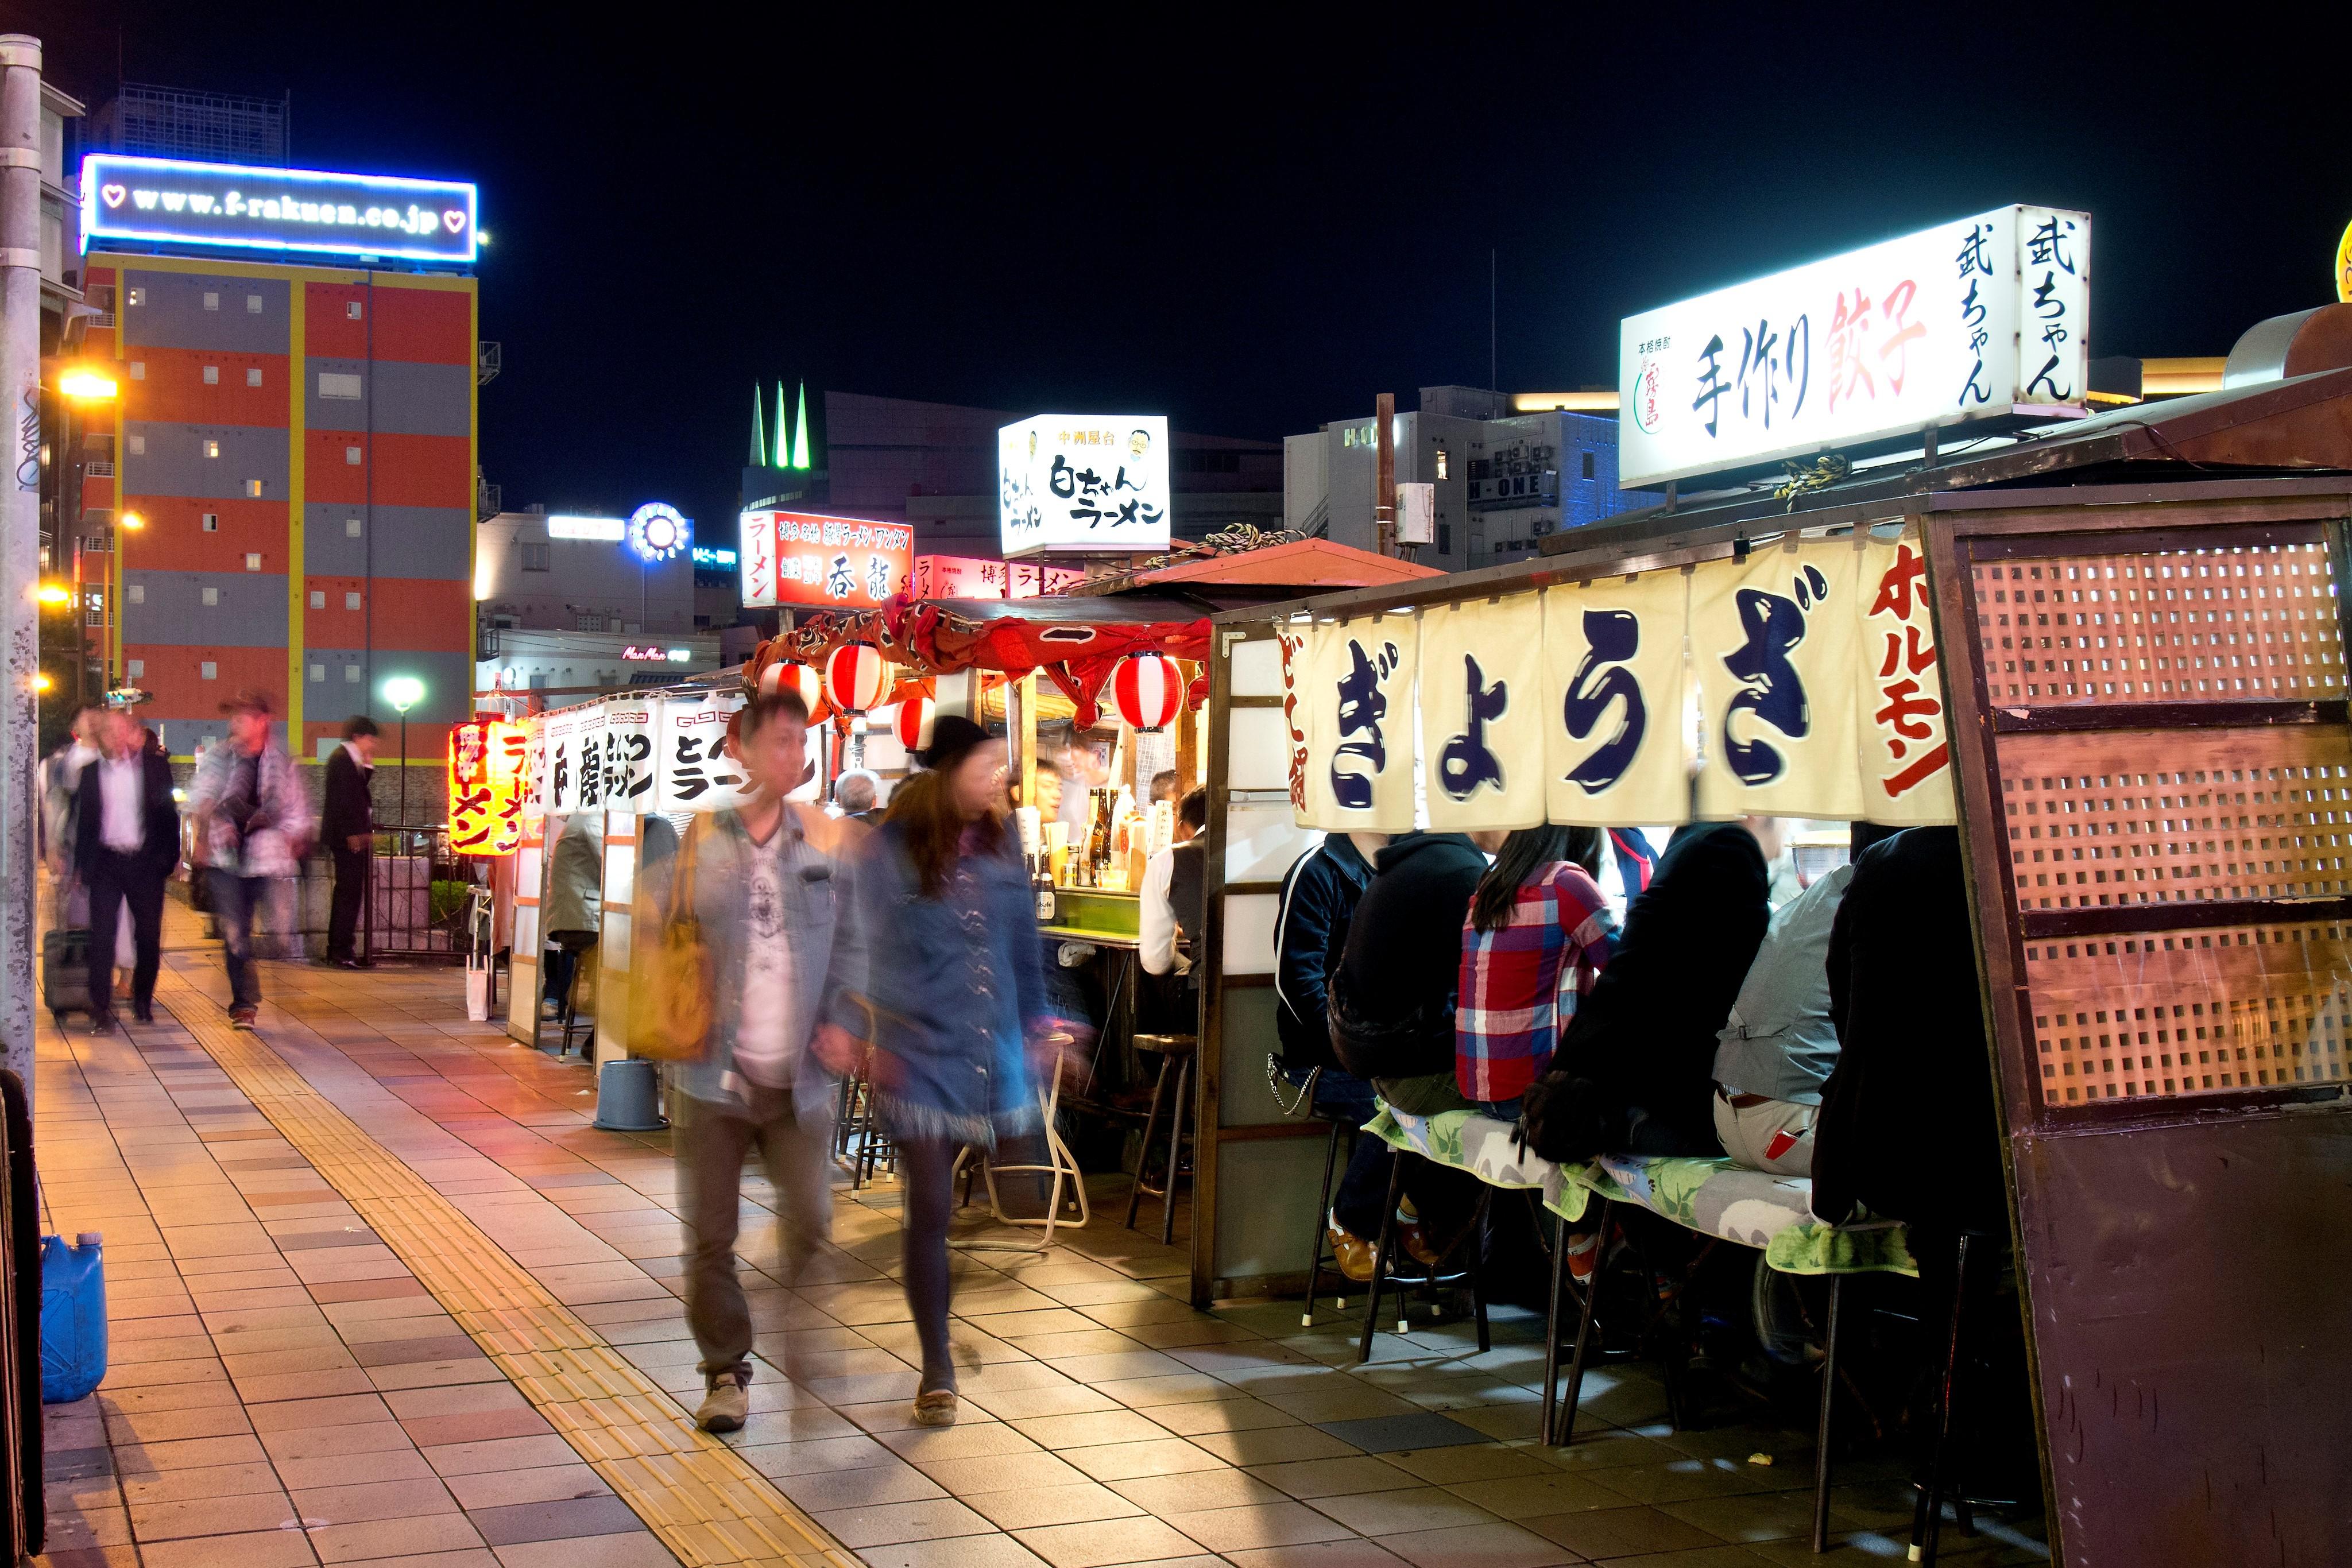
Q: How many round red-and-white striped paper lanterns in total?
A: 4